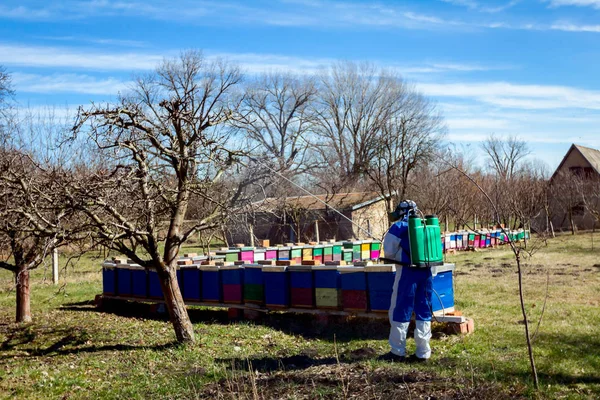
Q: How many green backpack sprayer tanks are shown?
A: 1